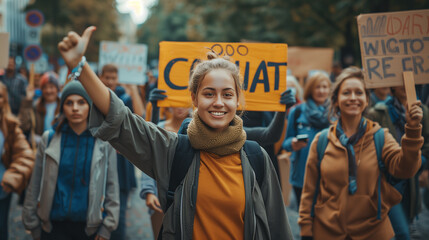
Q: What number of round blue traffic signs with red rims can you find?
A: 2